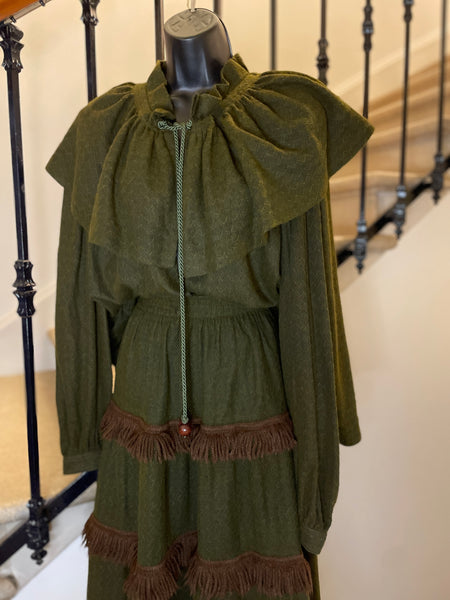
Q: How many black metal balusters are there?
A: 9